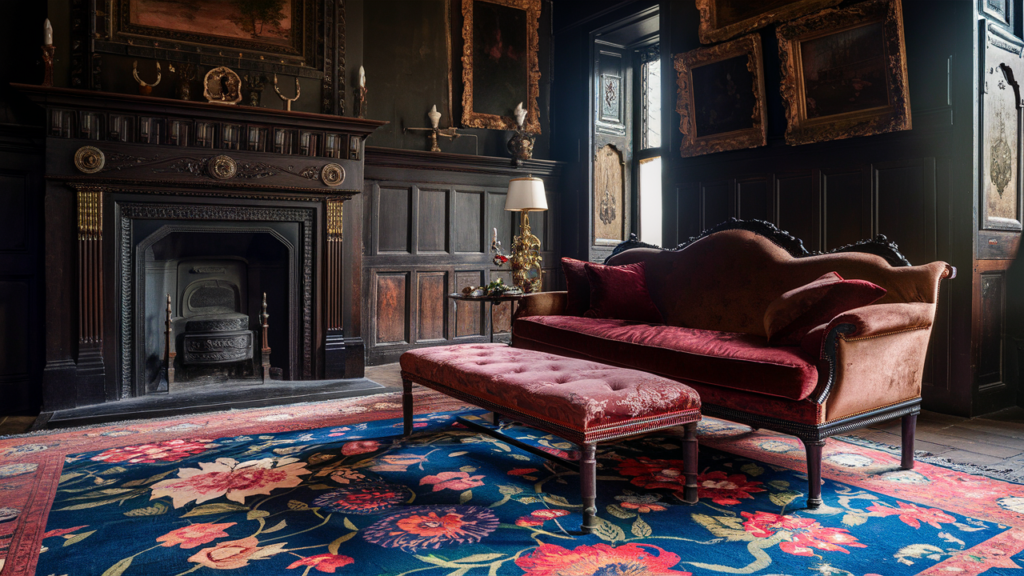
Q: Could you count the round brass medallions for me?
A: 3